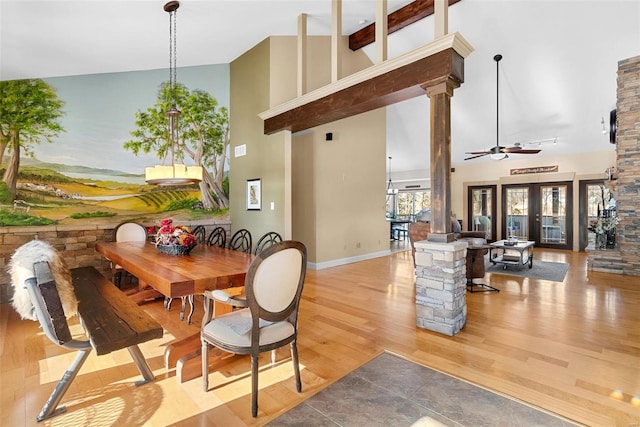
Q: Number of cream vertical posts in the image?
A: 4